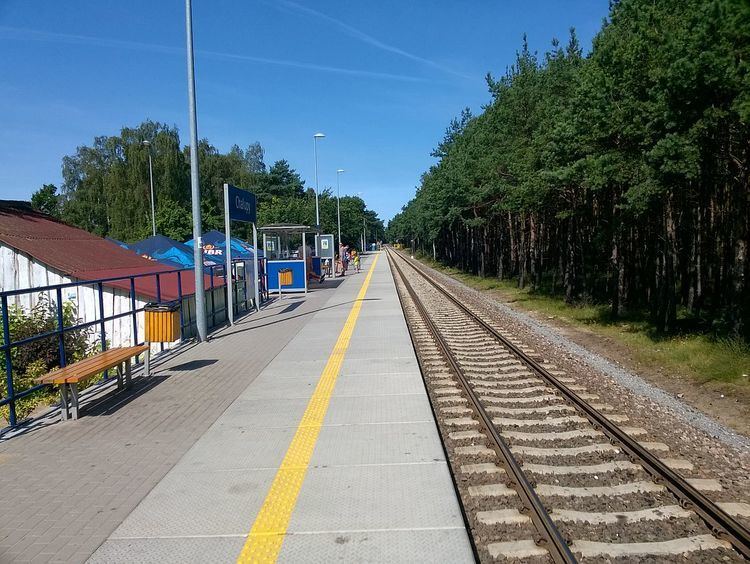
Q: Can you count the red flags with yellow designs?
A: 0